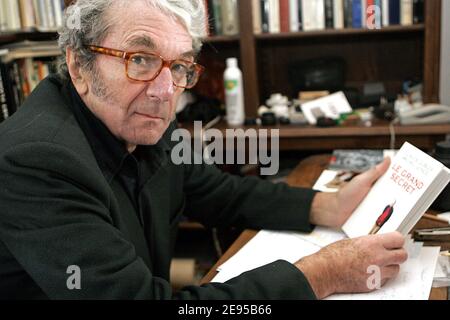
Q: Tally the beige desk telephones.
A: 1